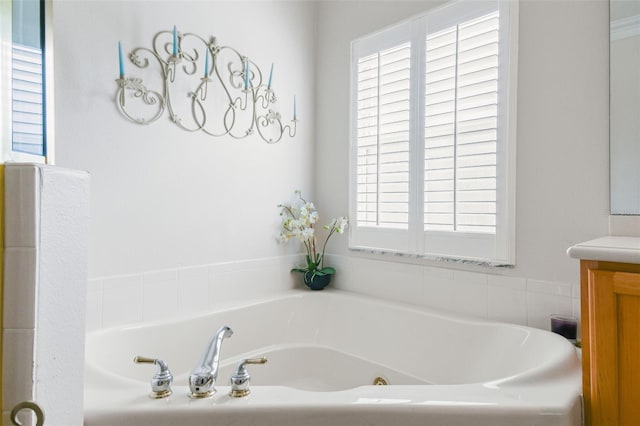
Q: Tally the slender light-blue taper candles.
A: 6